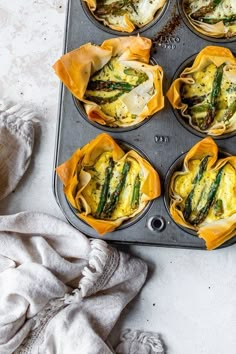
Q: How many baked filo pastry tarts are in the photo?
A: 6